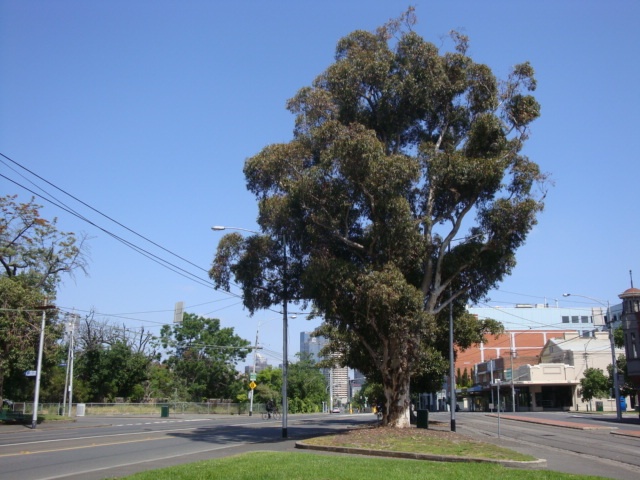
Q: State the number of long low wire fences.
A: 1